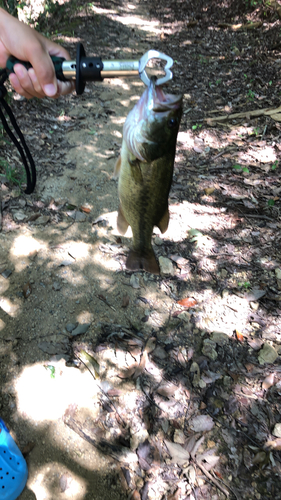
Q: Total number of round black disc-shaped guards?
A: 1